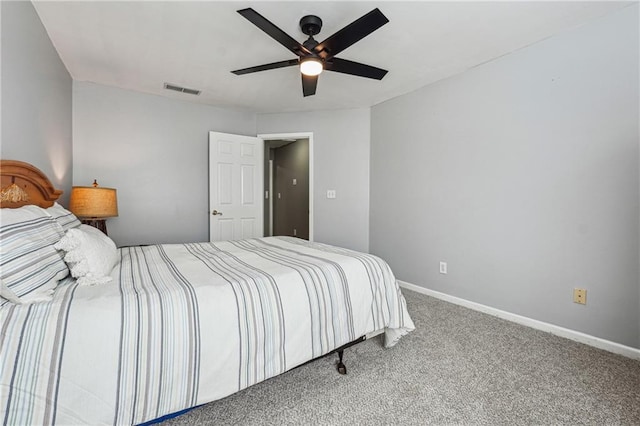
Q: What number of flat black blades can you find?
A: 5